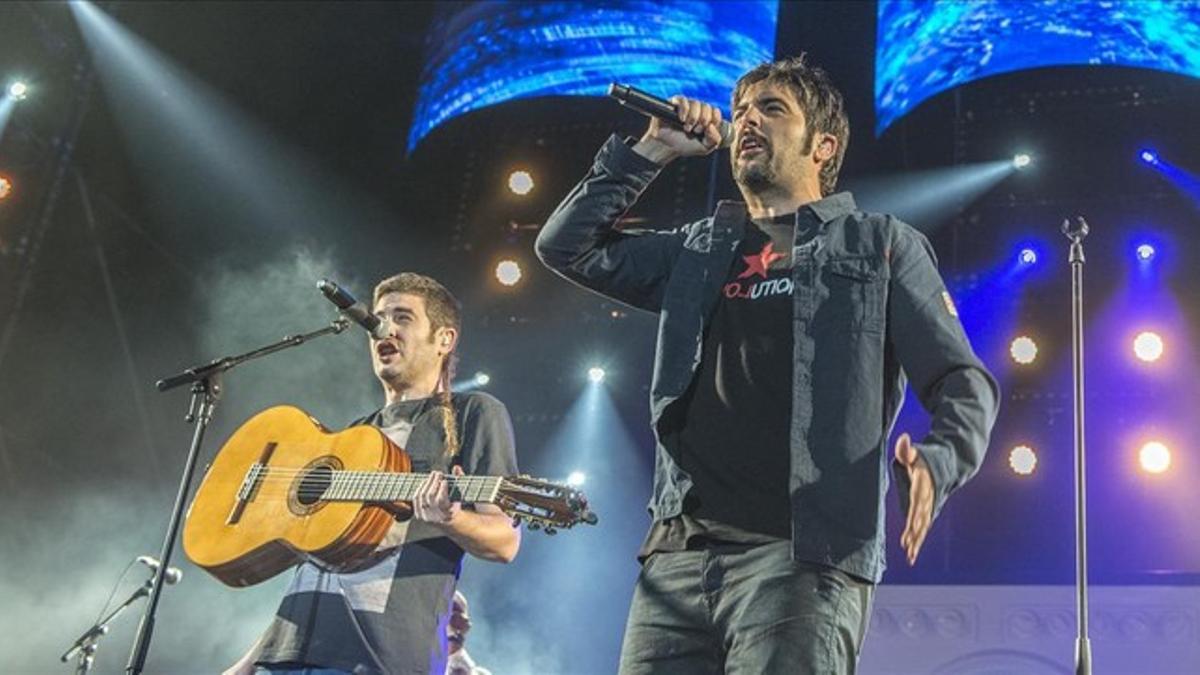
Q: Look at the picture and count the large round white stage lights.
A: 6